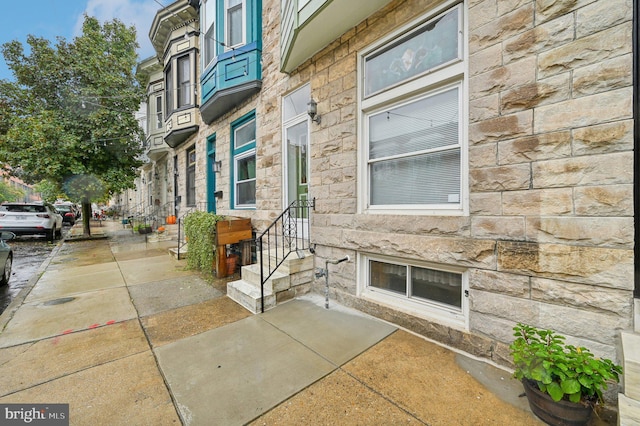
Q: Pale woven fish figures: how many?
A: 0